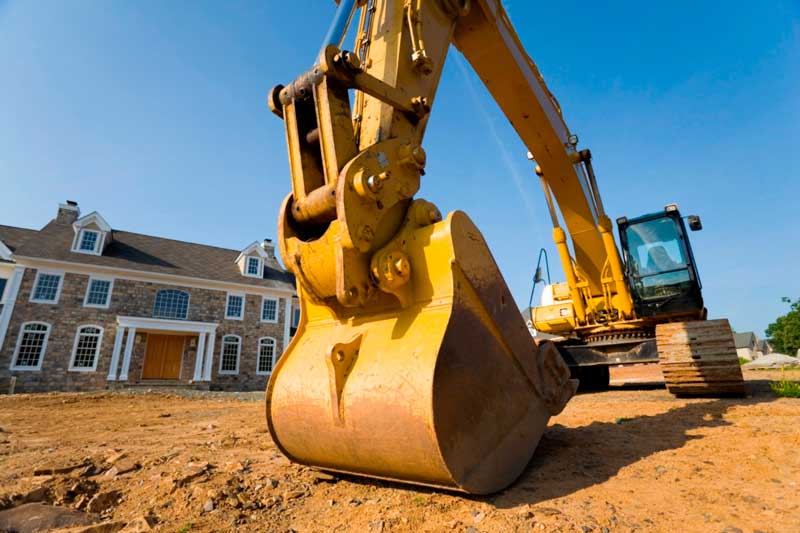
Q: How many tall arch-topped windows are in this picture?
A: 4